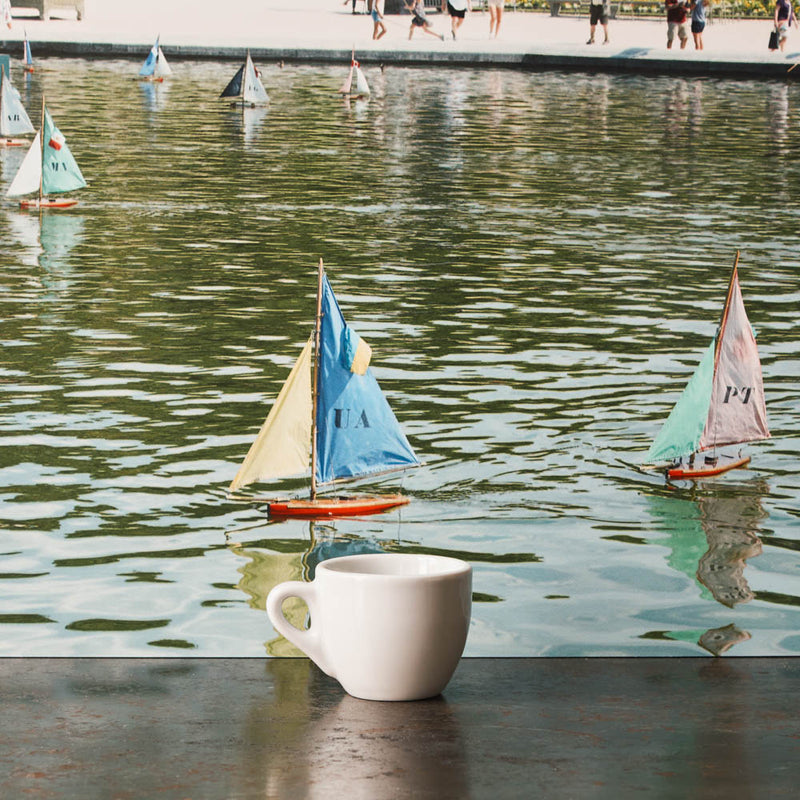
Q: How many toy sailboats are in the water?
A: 8